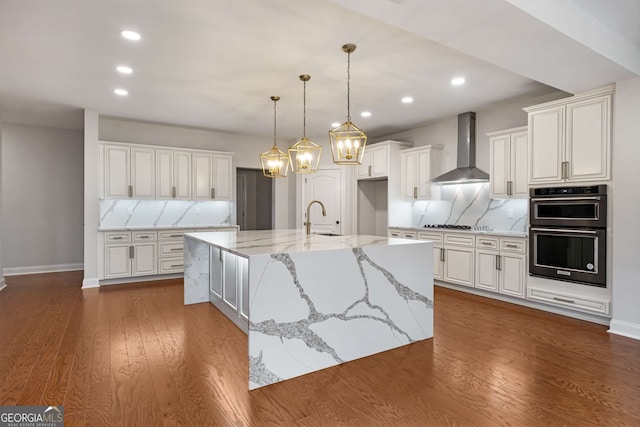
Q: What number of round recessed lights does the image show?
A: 7